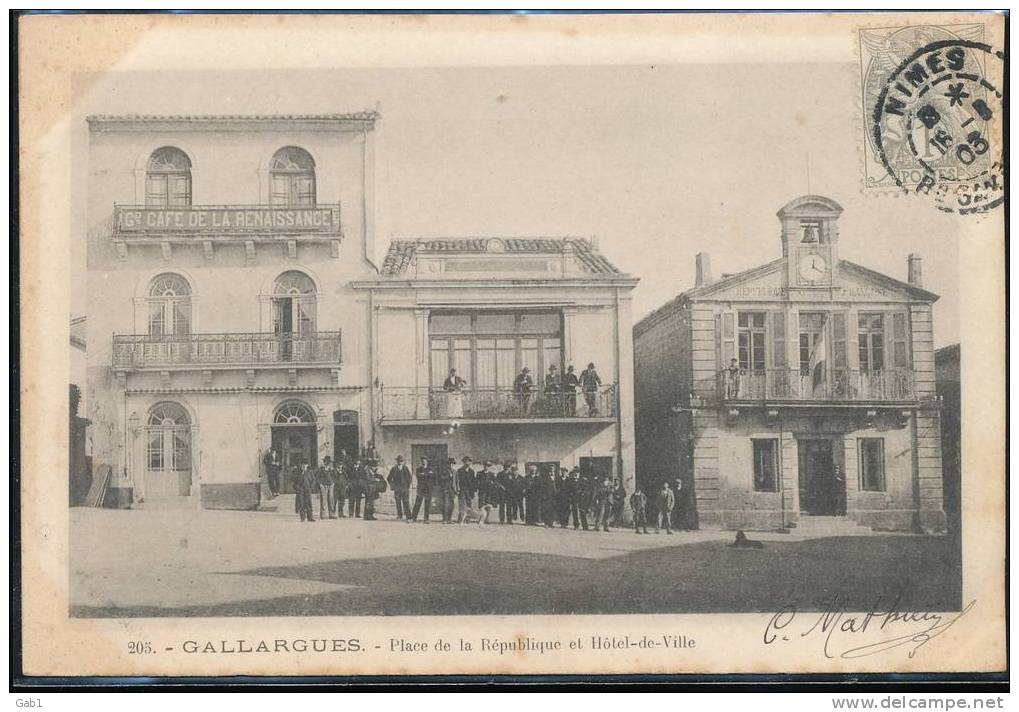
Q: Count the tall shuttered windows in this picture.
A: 3